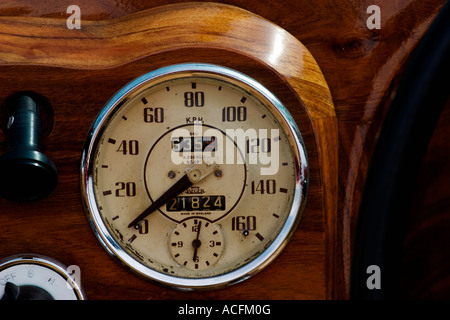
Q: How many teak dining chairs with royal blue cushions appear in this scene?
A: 0